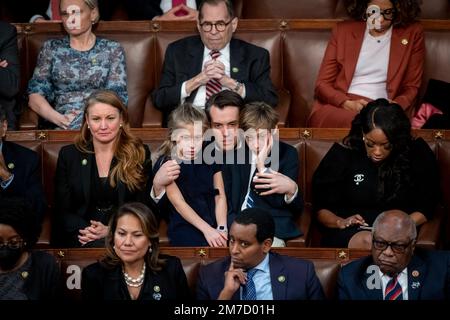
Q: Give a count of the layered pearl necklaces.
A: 1